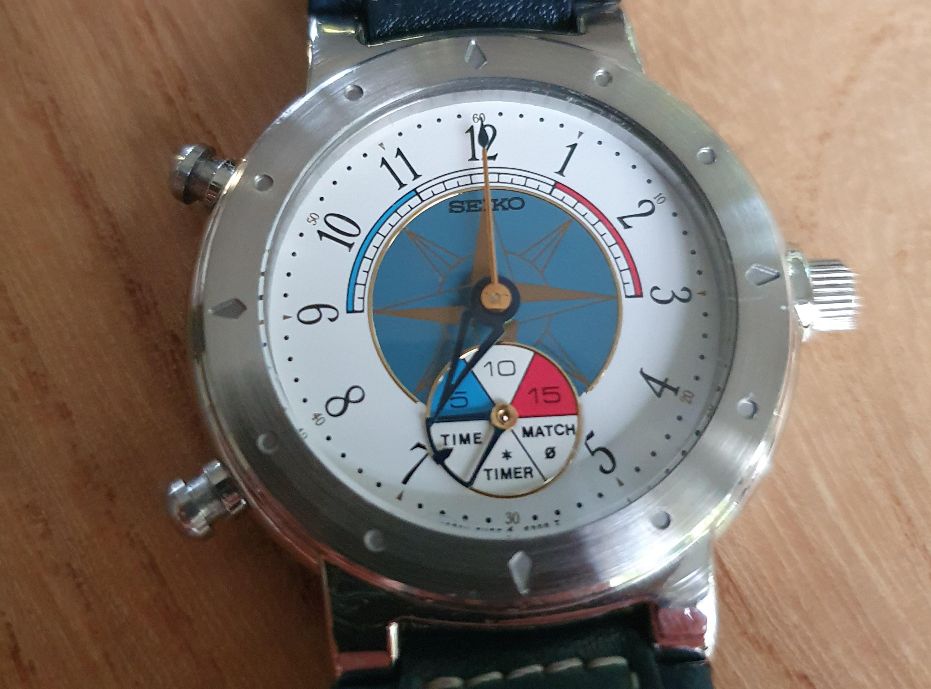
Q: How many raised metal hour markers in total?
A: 12